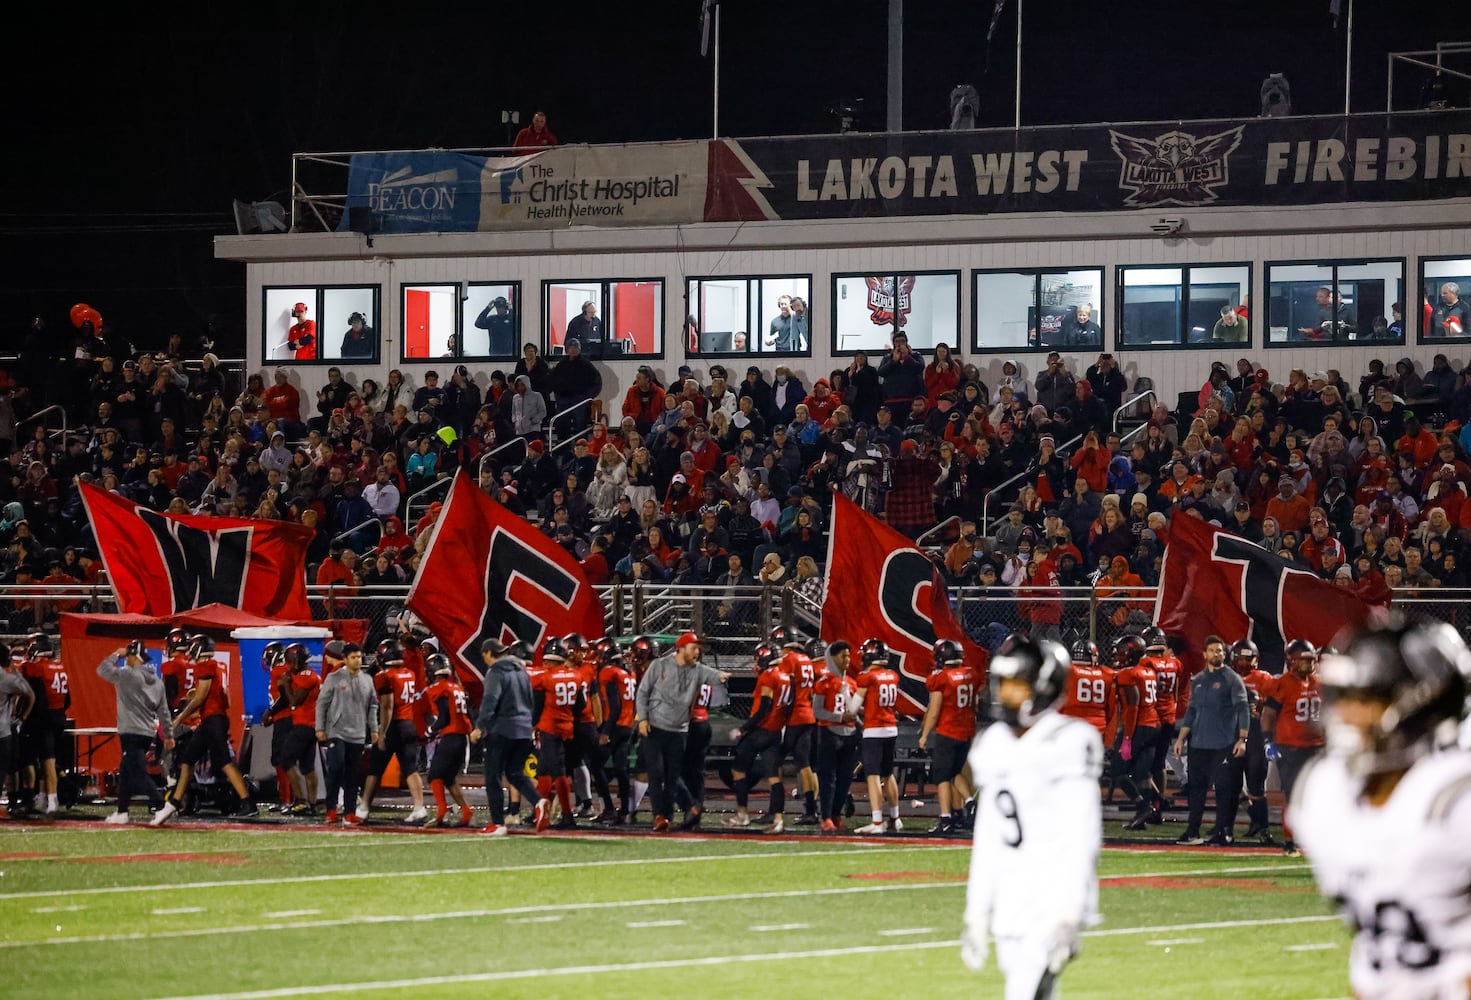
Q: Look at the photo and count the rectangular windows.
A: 9